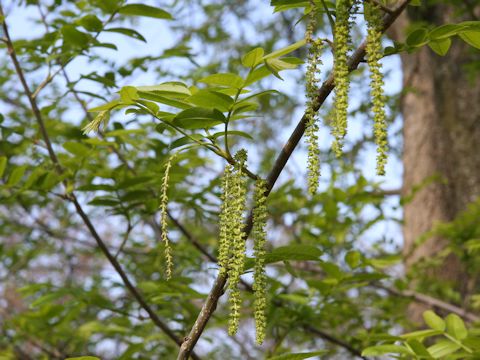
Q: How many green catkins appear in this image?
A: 7